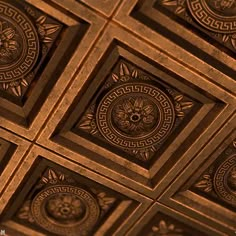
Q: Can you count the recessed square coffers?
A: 7